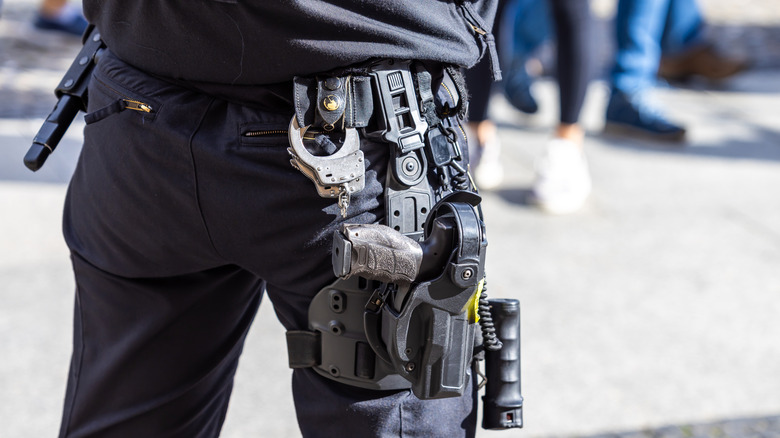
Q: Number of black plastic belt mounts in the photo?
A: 1